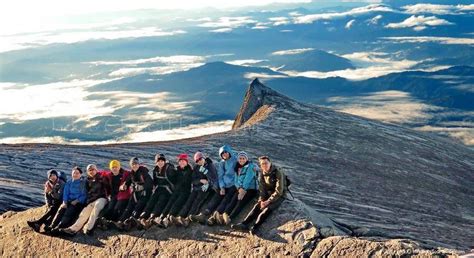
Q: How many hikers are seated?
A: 11